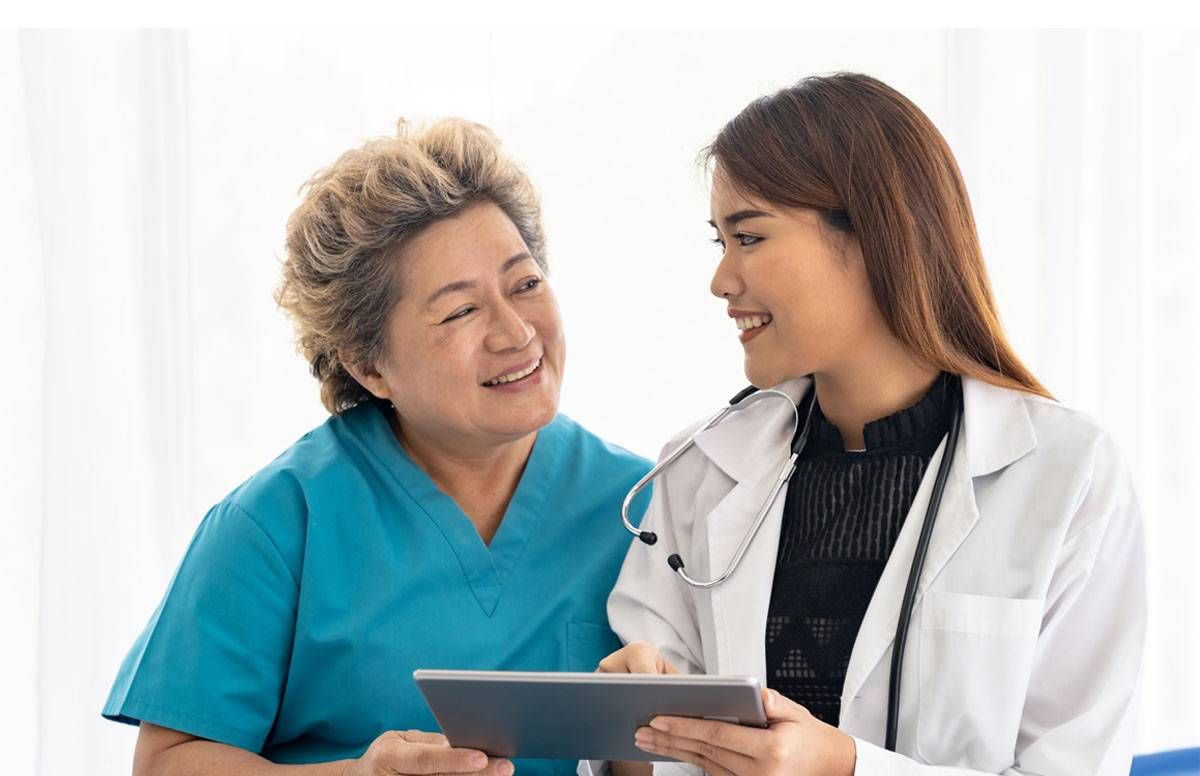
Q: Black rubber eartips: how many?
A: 2